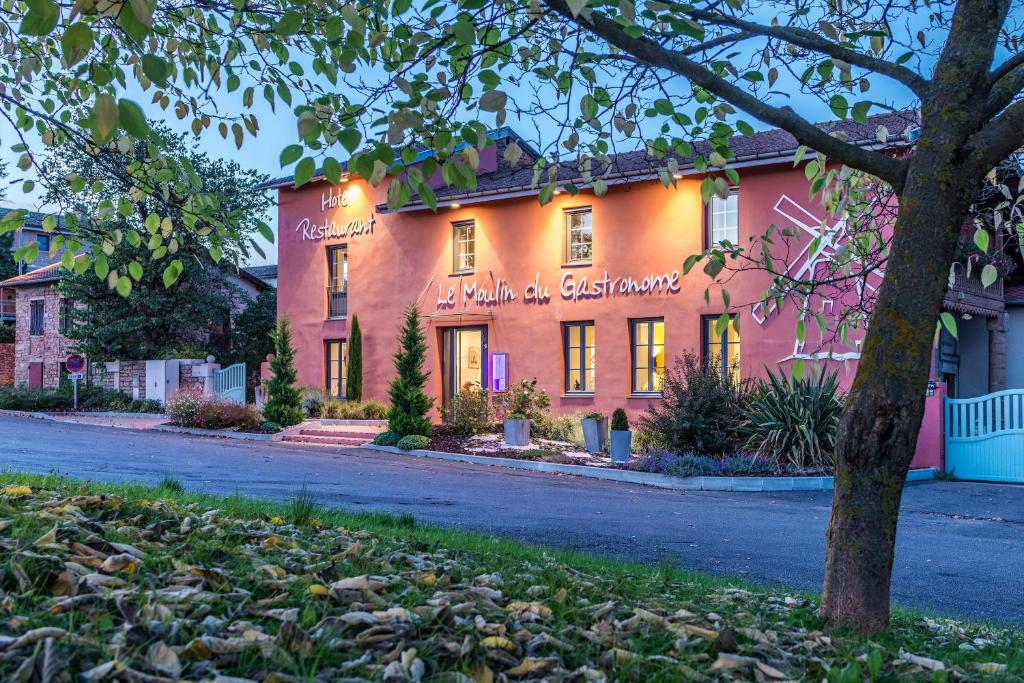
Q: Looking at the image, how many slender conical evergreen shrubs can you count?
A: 3